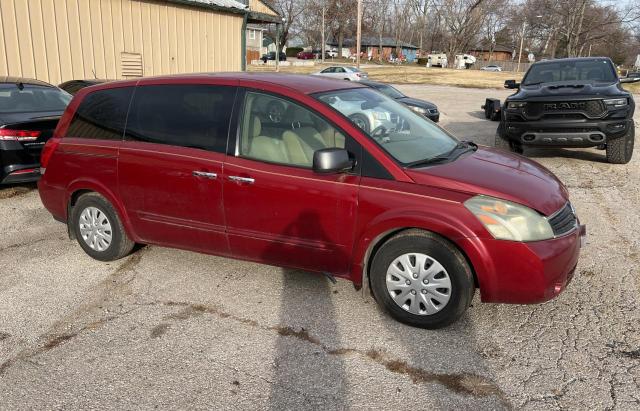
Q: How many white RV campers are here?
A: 2